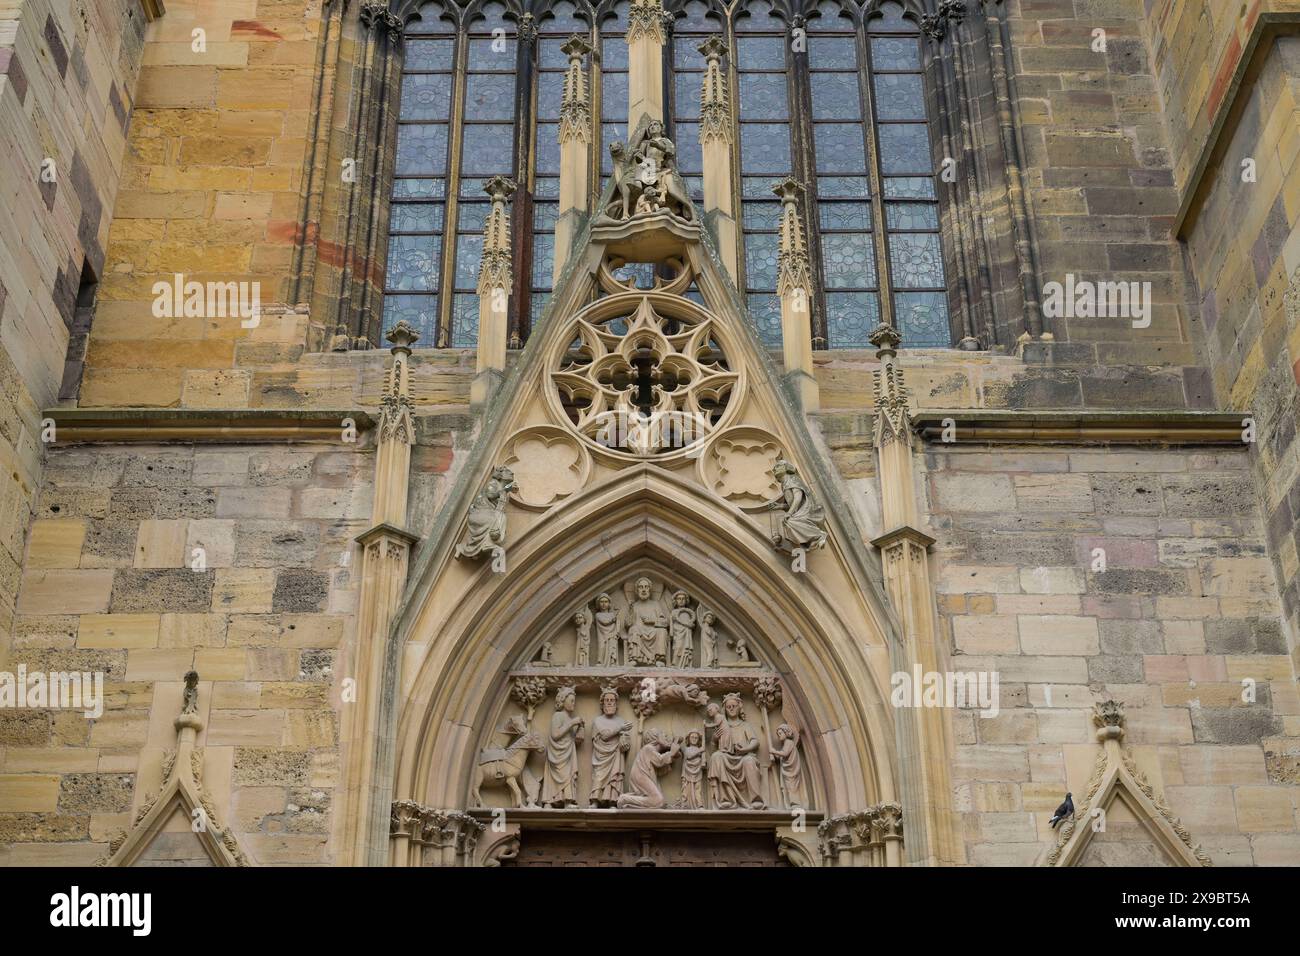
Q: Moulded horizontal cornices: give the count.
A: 2